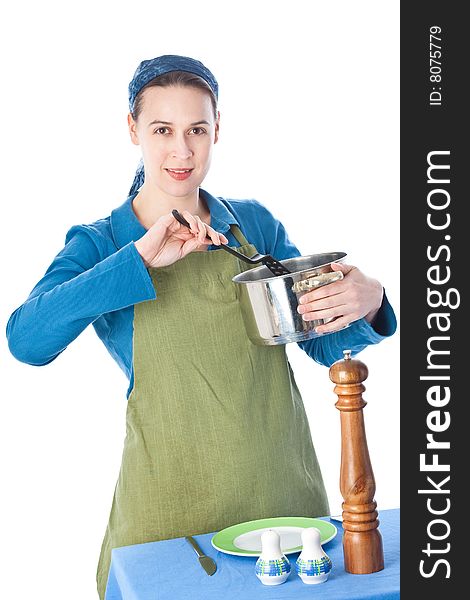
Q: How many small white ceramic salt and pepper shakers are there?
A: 2